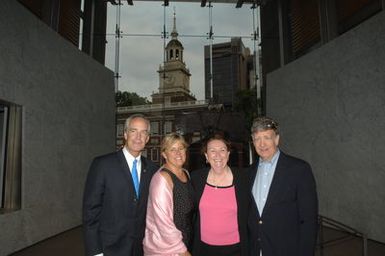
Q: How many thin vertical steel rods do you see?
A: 4